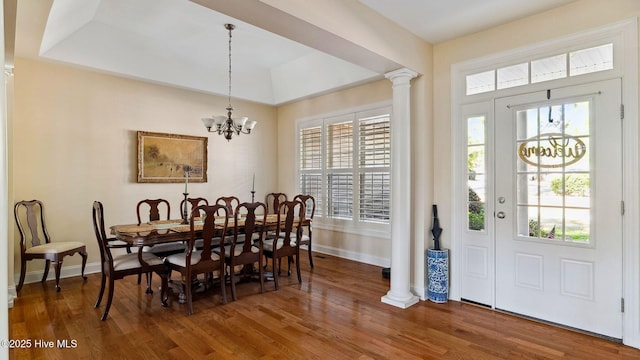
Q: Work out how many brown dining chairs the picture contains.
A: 10